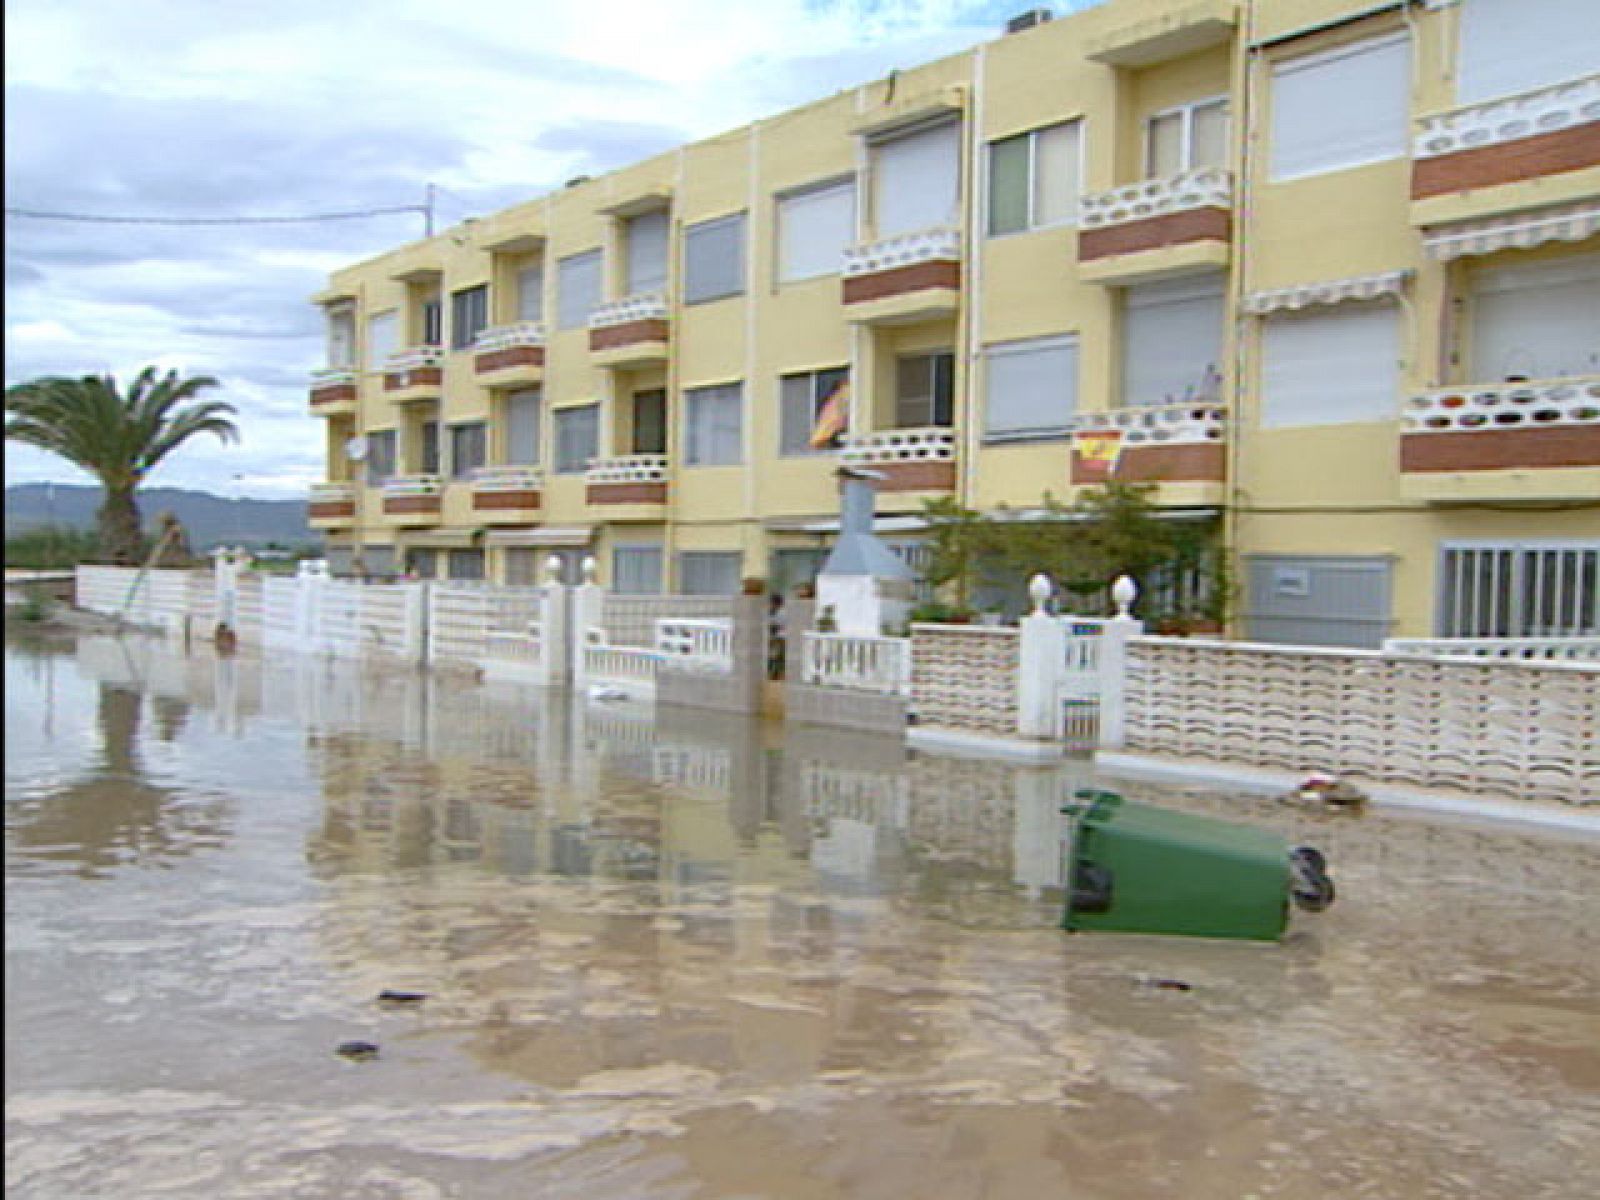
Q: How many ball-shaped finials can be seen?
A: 4